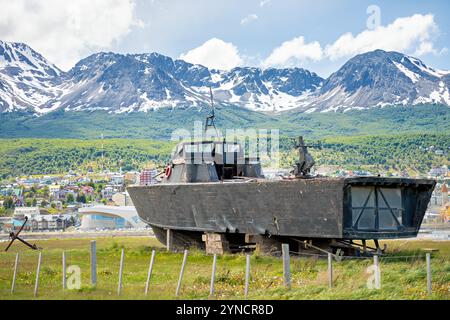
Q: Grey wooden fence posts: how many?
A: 13